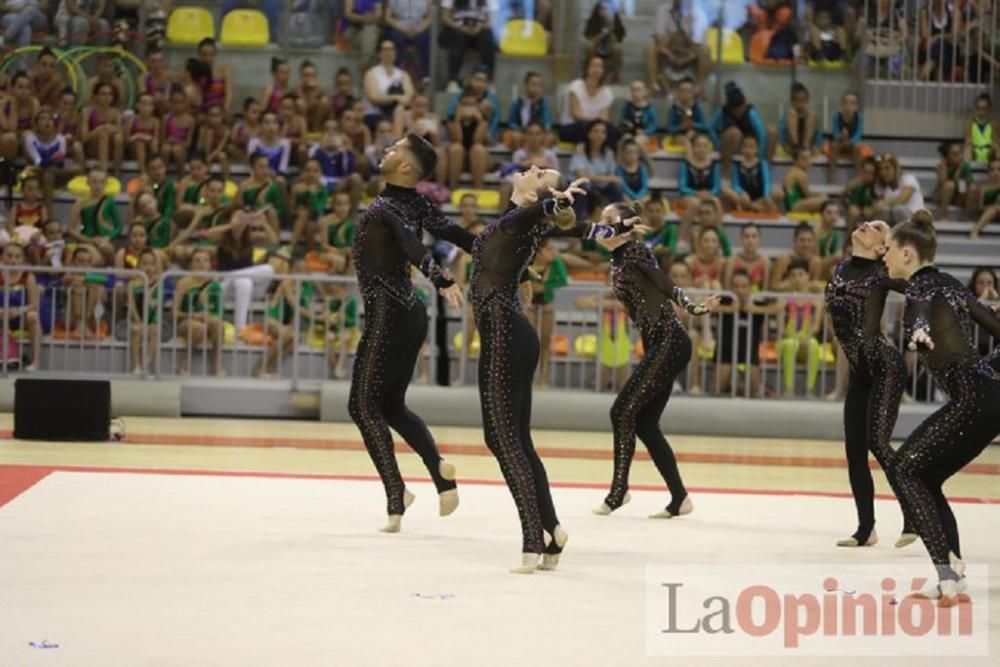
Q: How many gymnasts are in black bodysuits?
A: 5